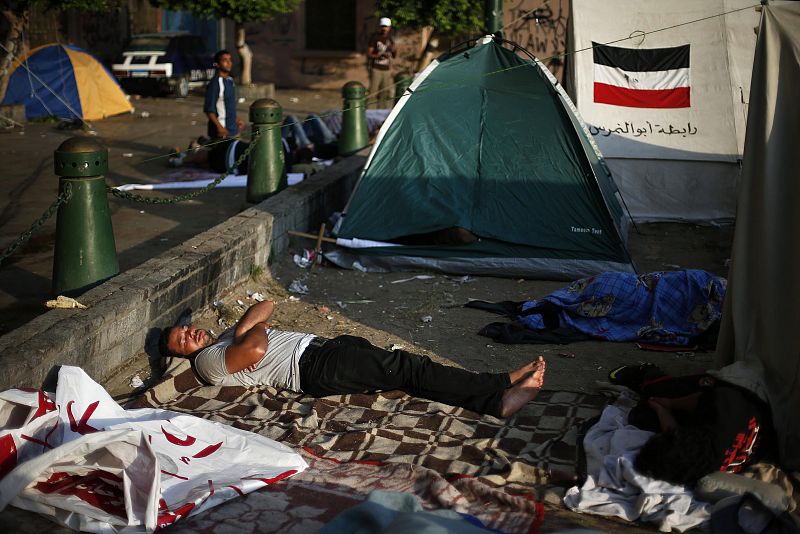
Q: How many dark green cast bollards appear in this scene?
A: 4